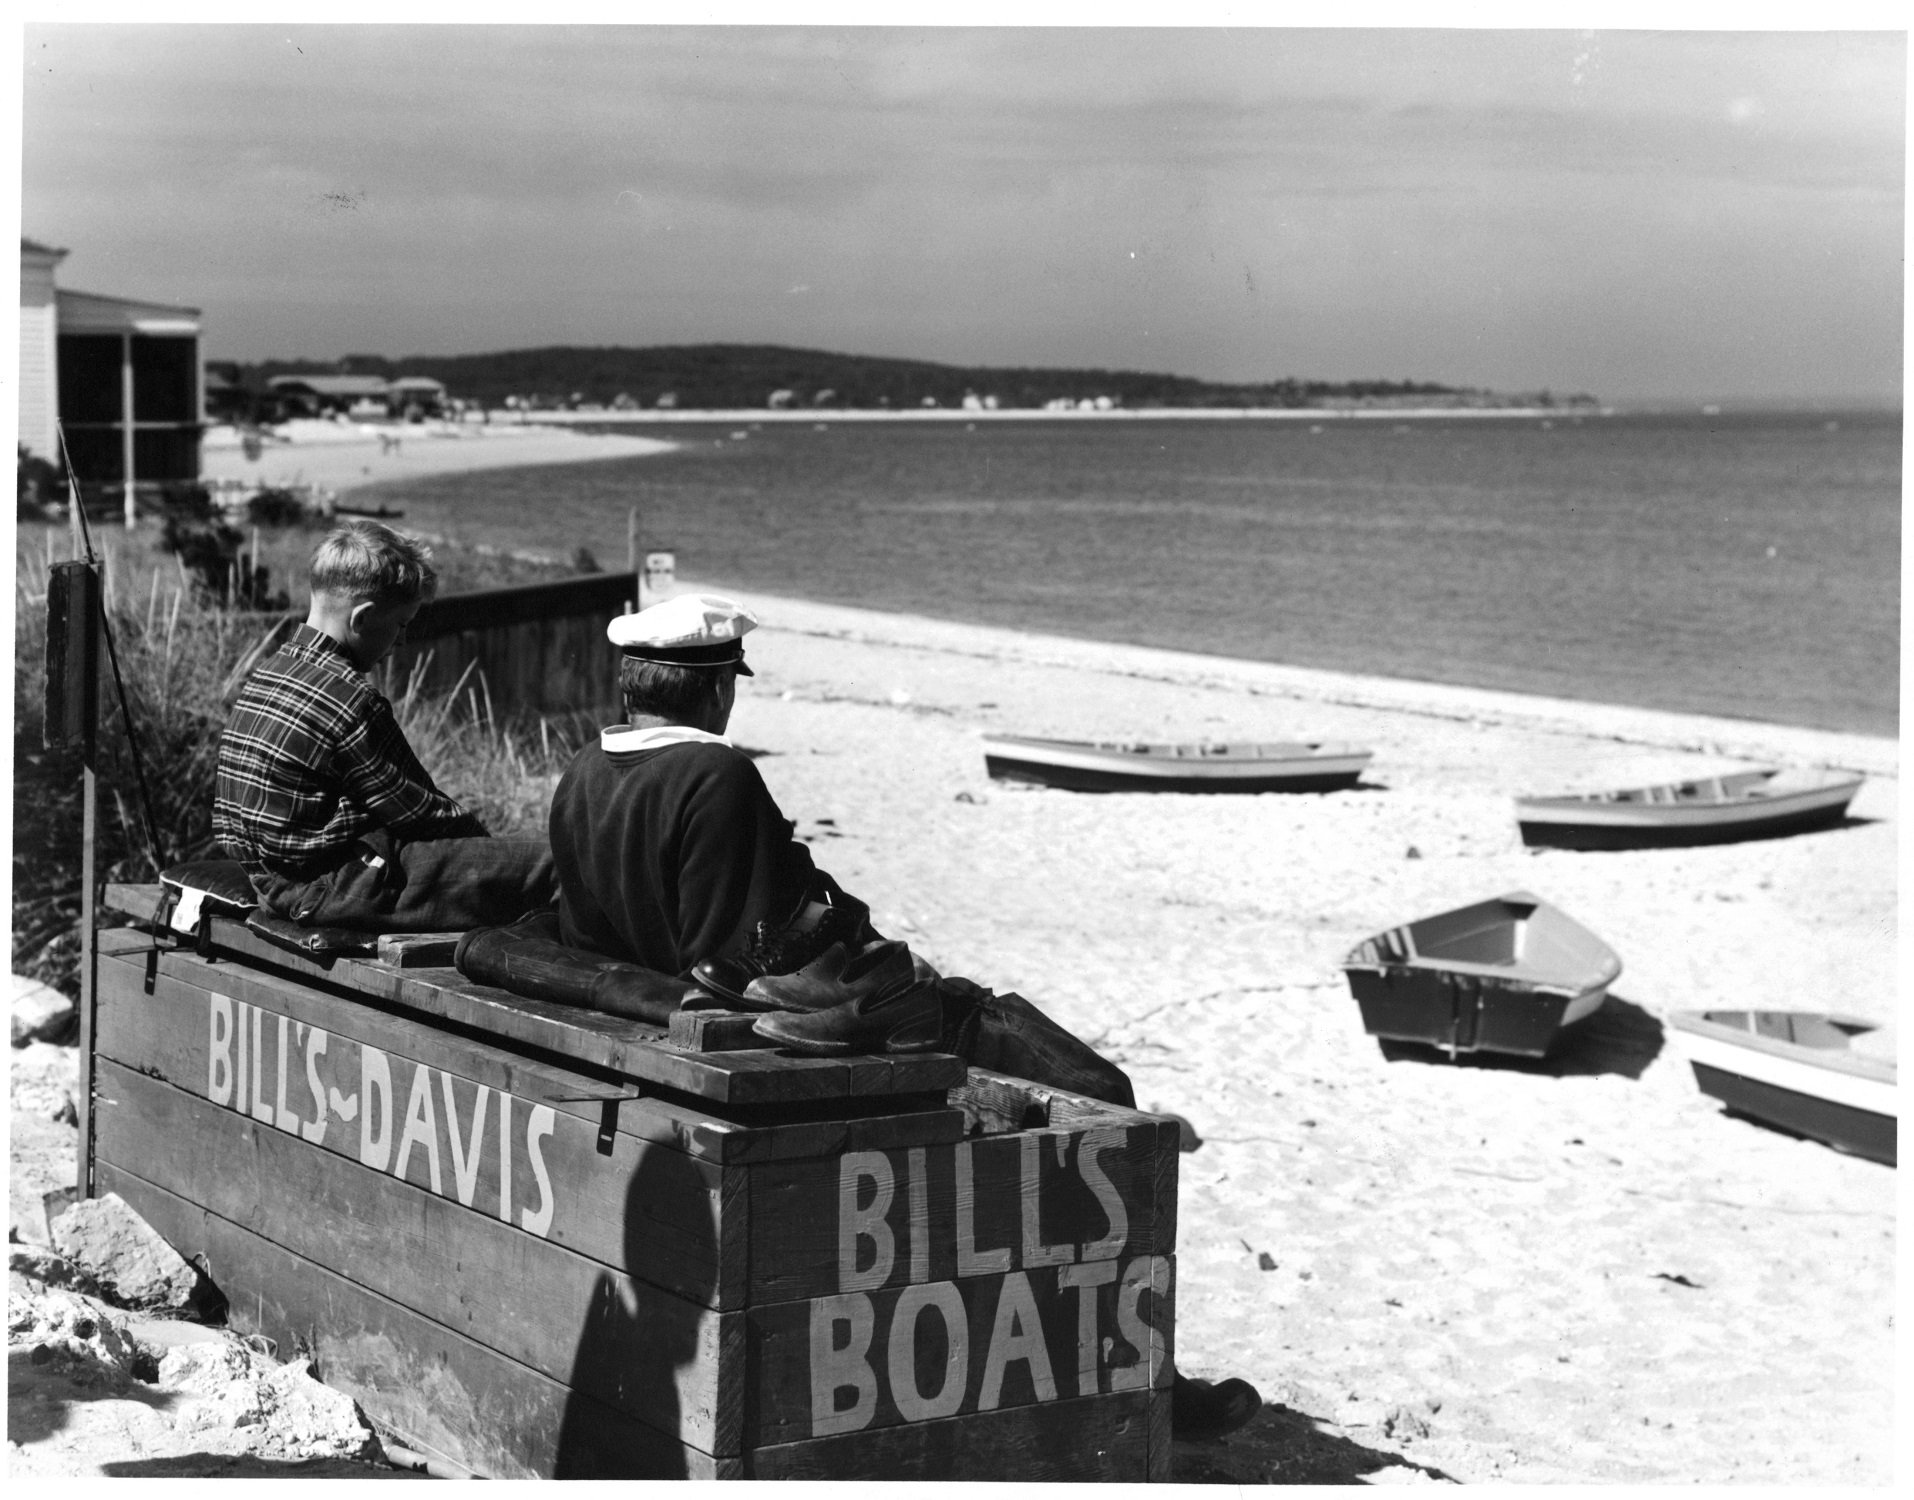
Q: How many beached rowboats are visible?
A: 4